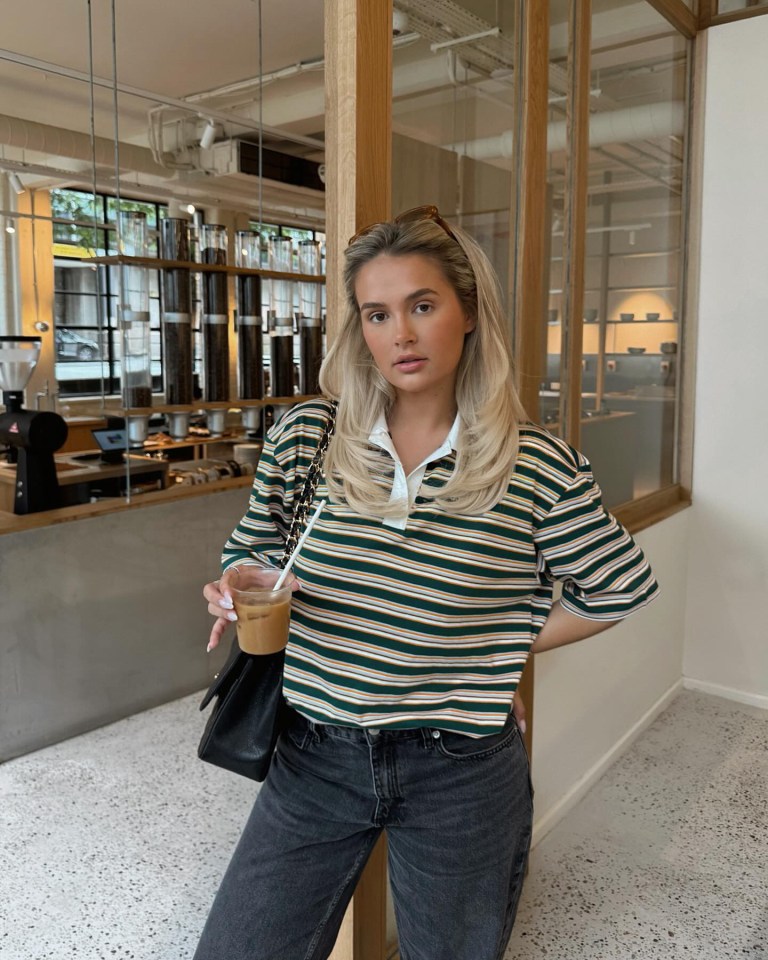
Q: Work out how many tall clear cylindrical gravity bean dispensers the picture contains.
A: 6